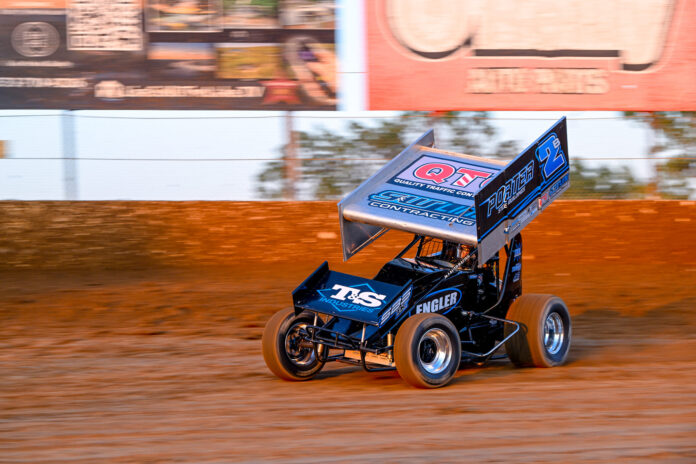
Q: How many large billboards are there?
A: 2